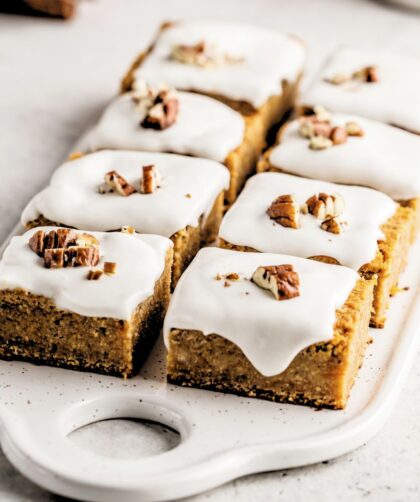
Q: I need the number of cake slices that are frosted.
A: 8